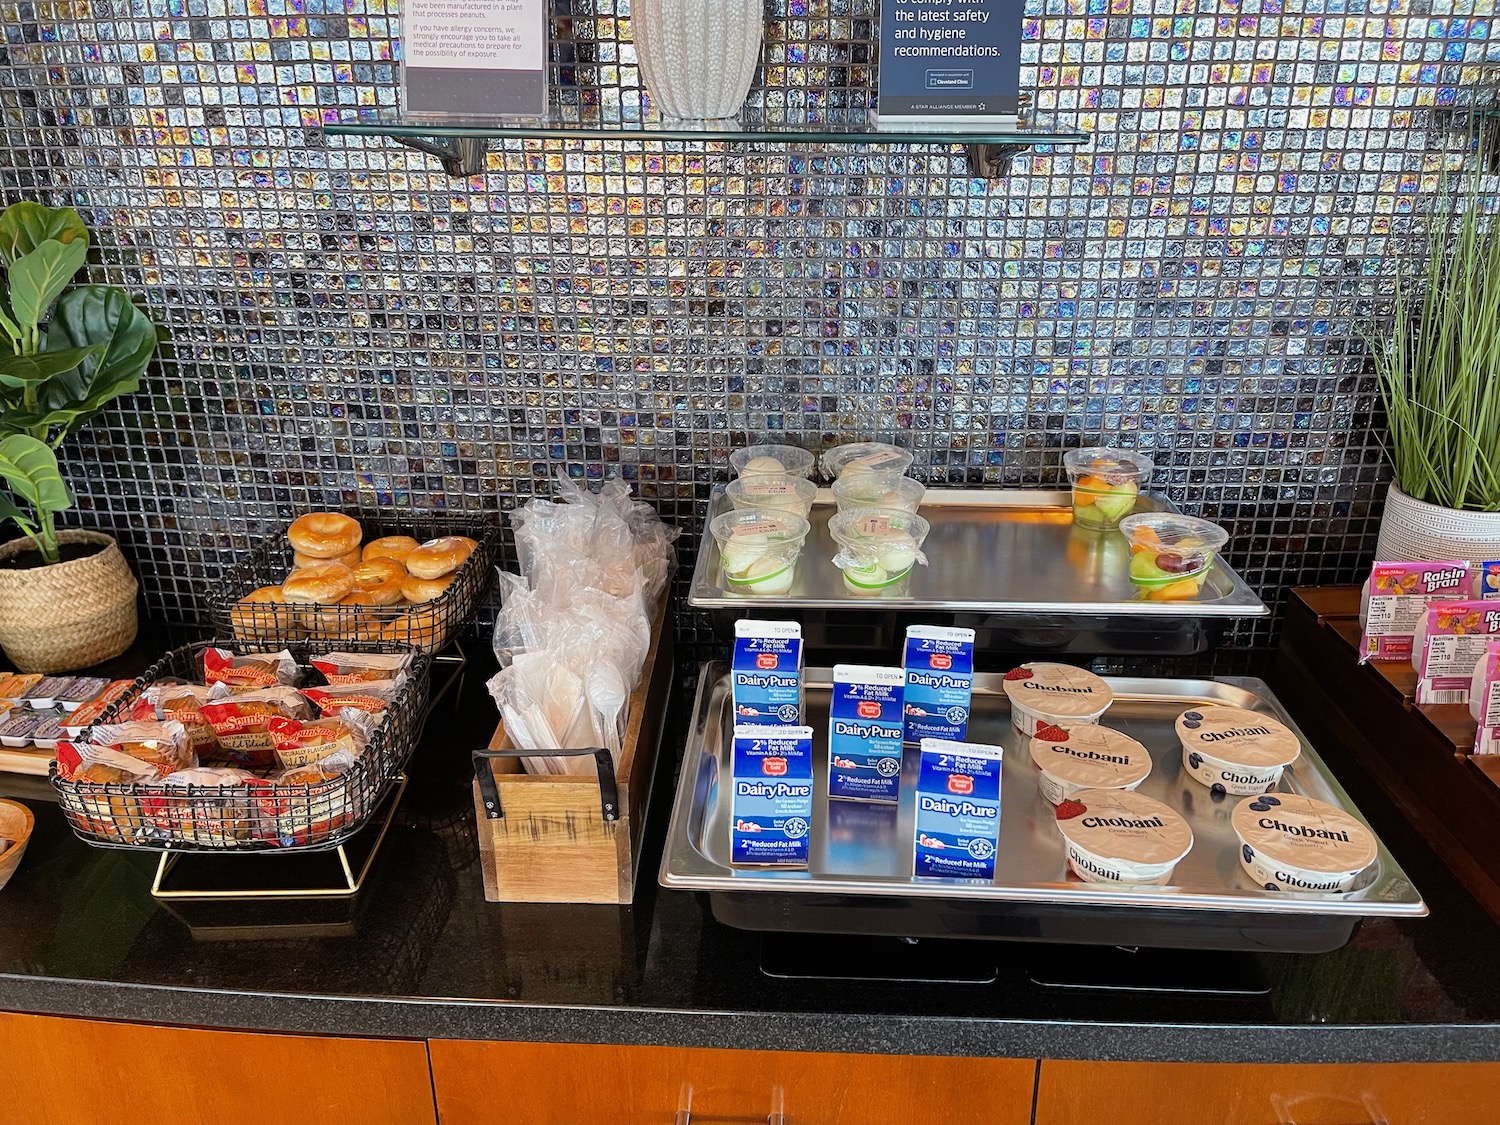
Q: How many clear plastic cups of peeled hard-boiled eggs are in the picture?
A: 6